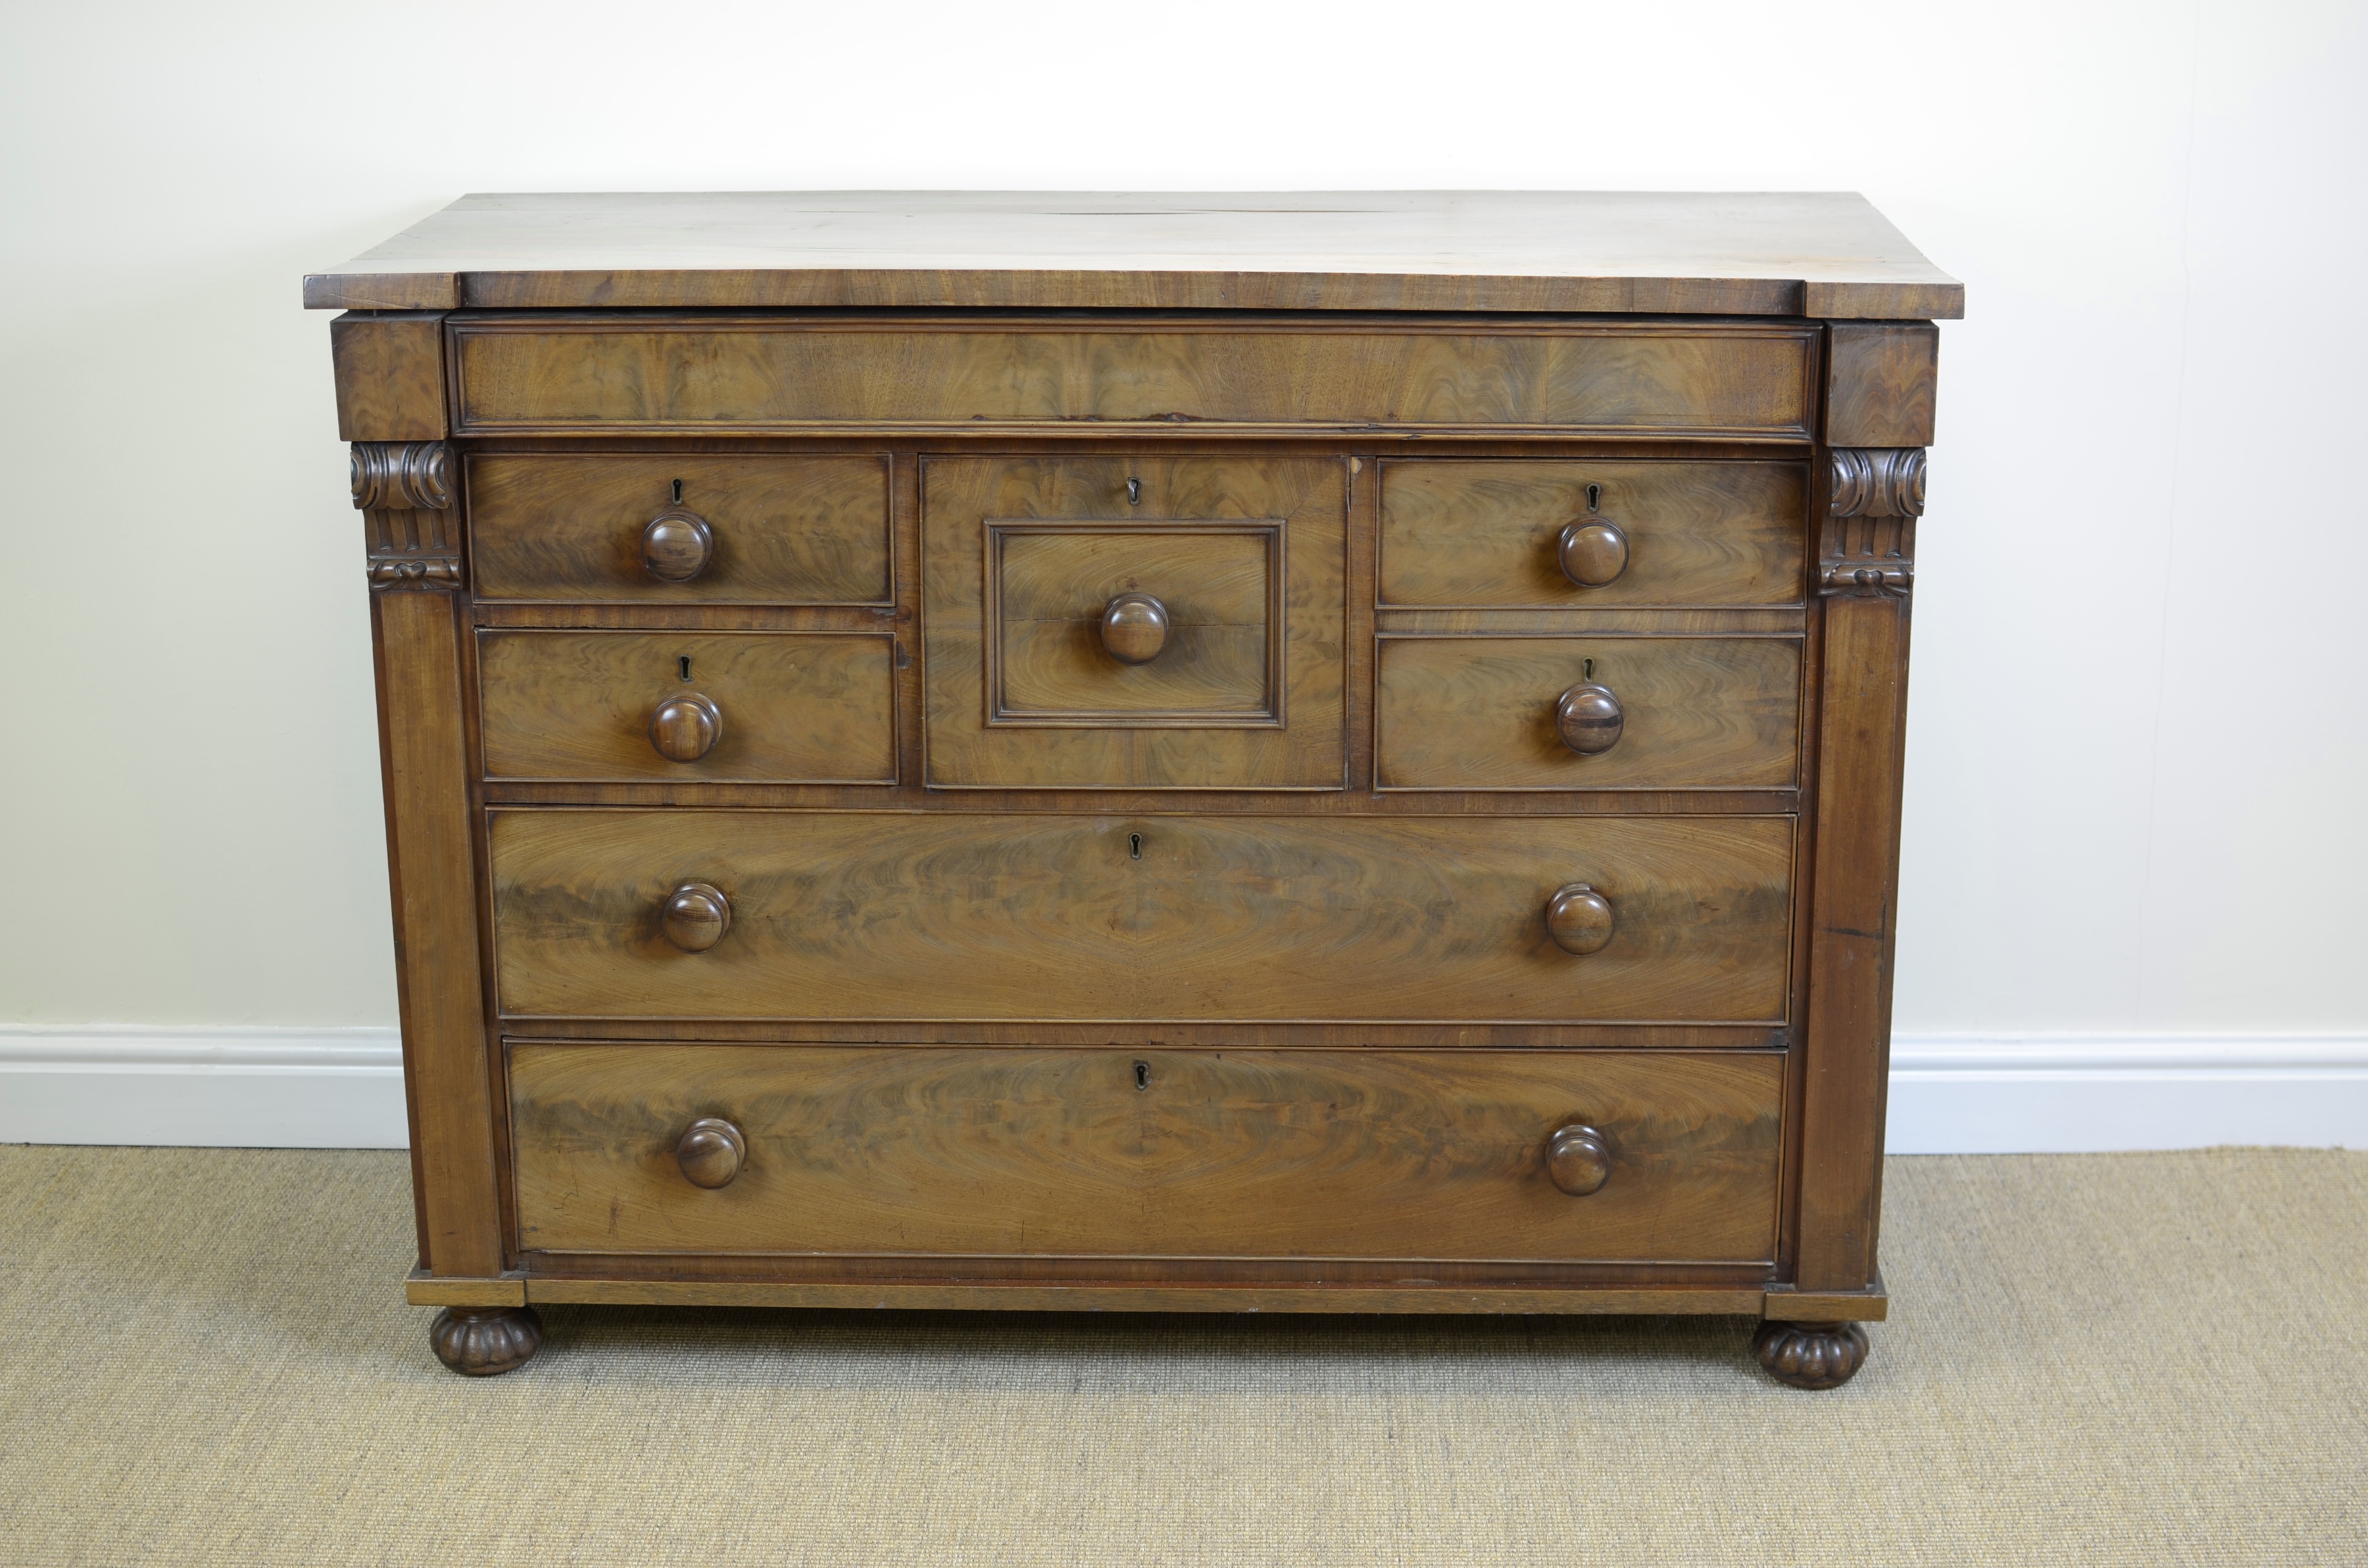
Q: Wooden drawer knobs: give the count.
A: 9